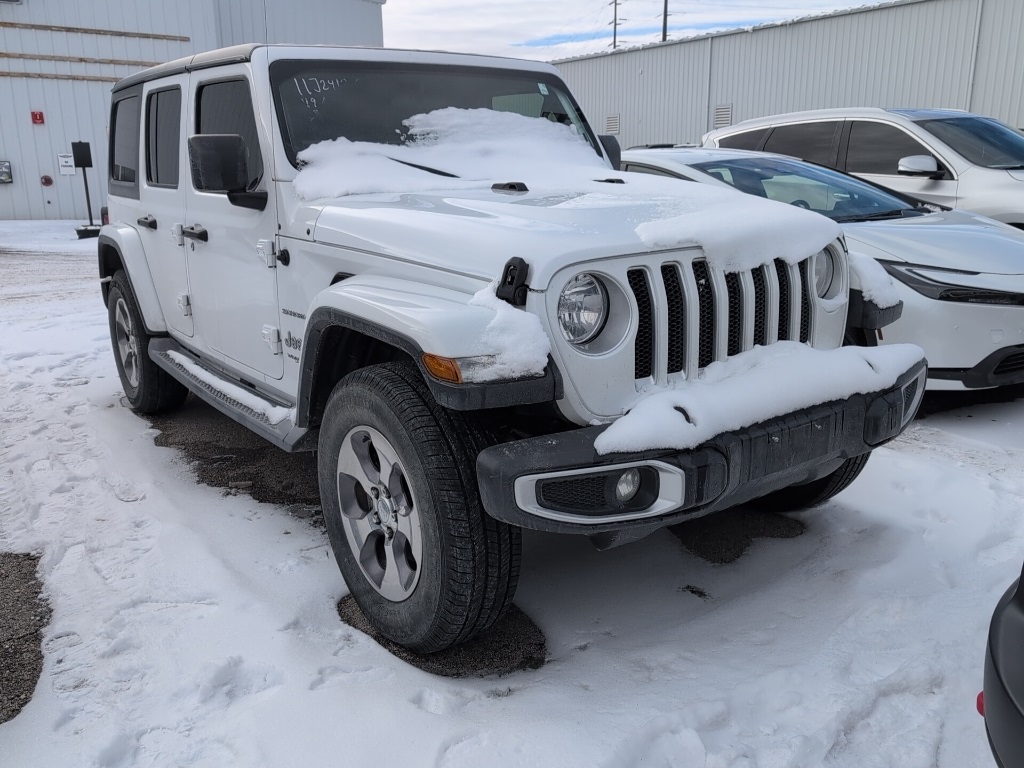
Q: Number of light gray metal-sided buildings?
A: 2